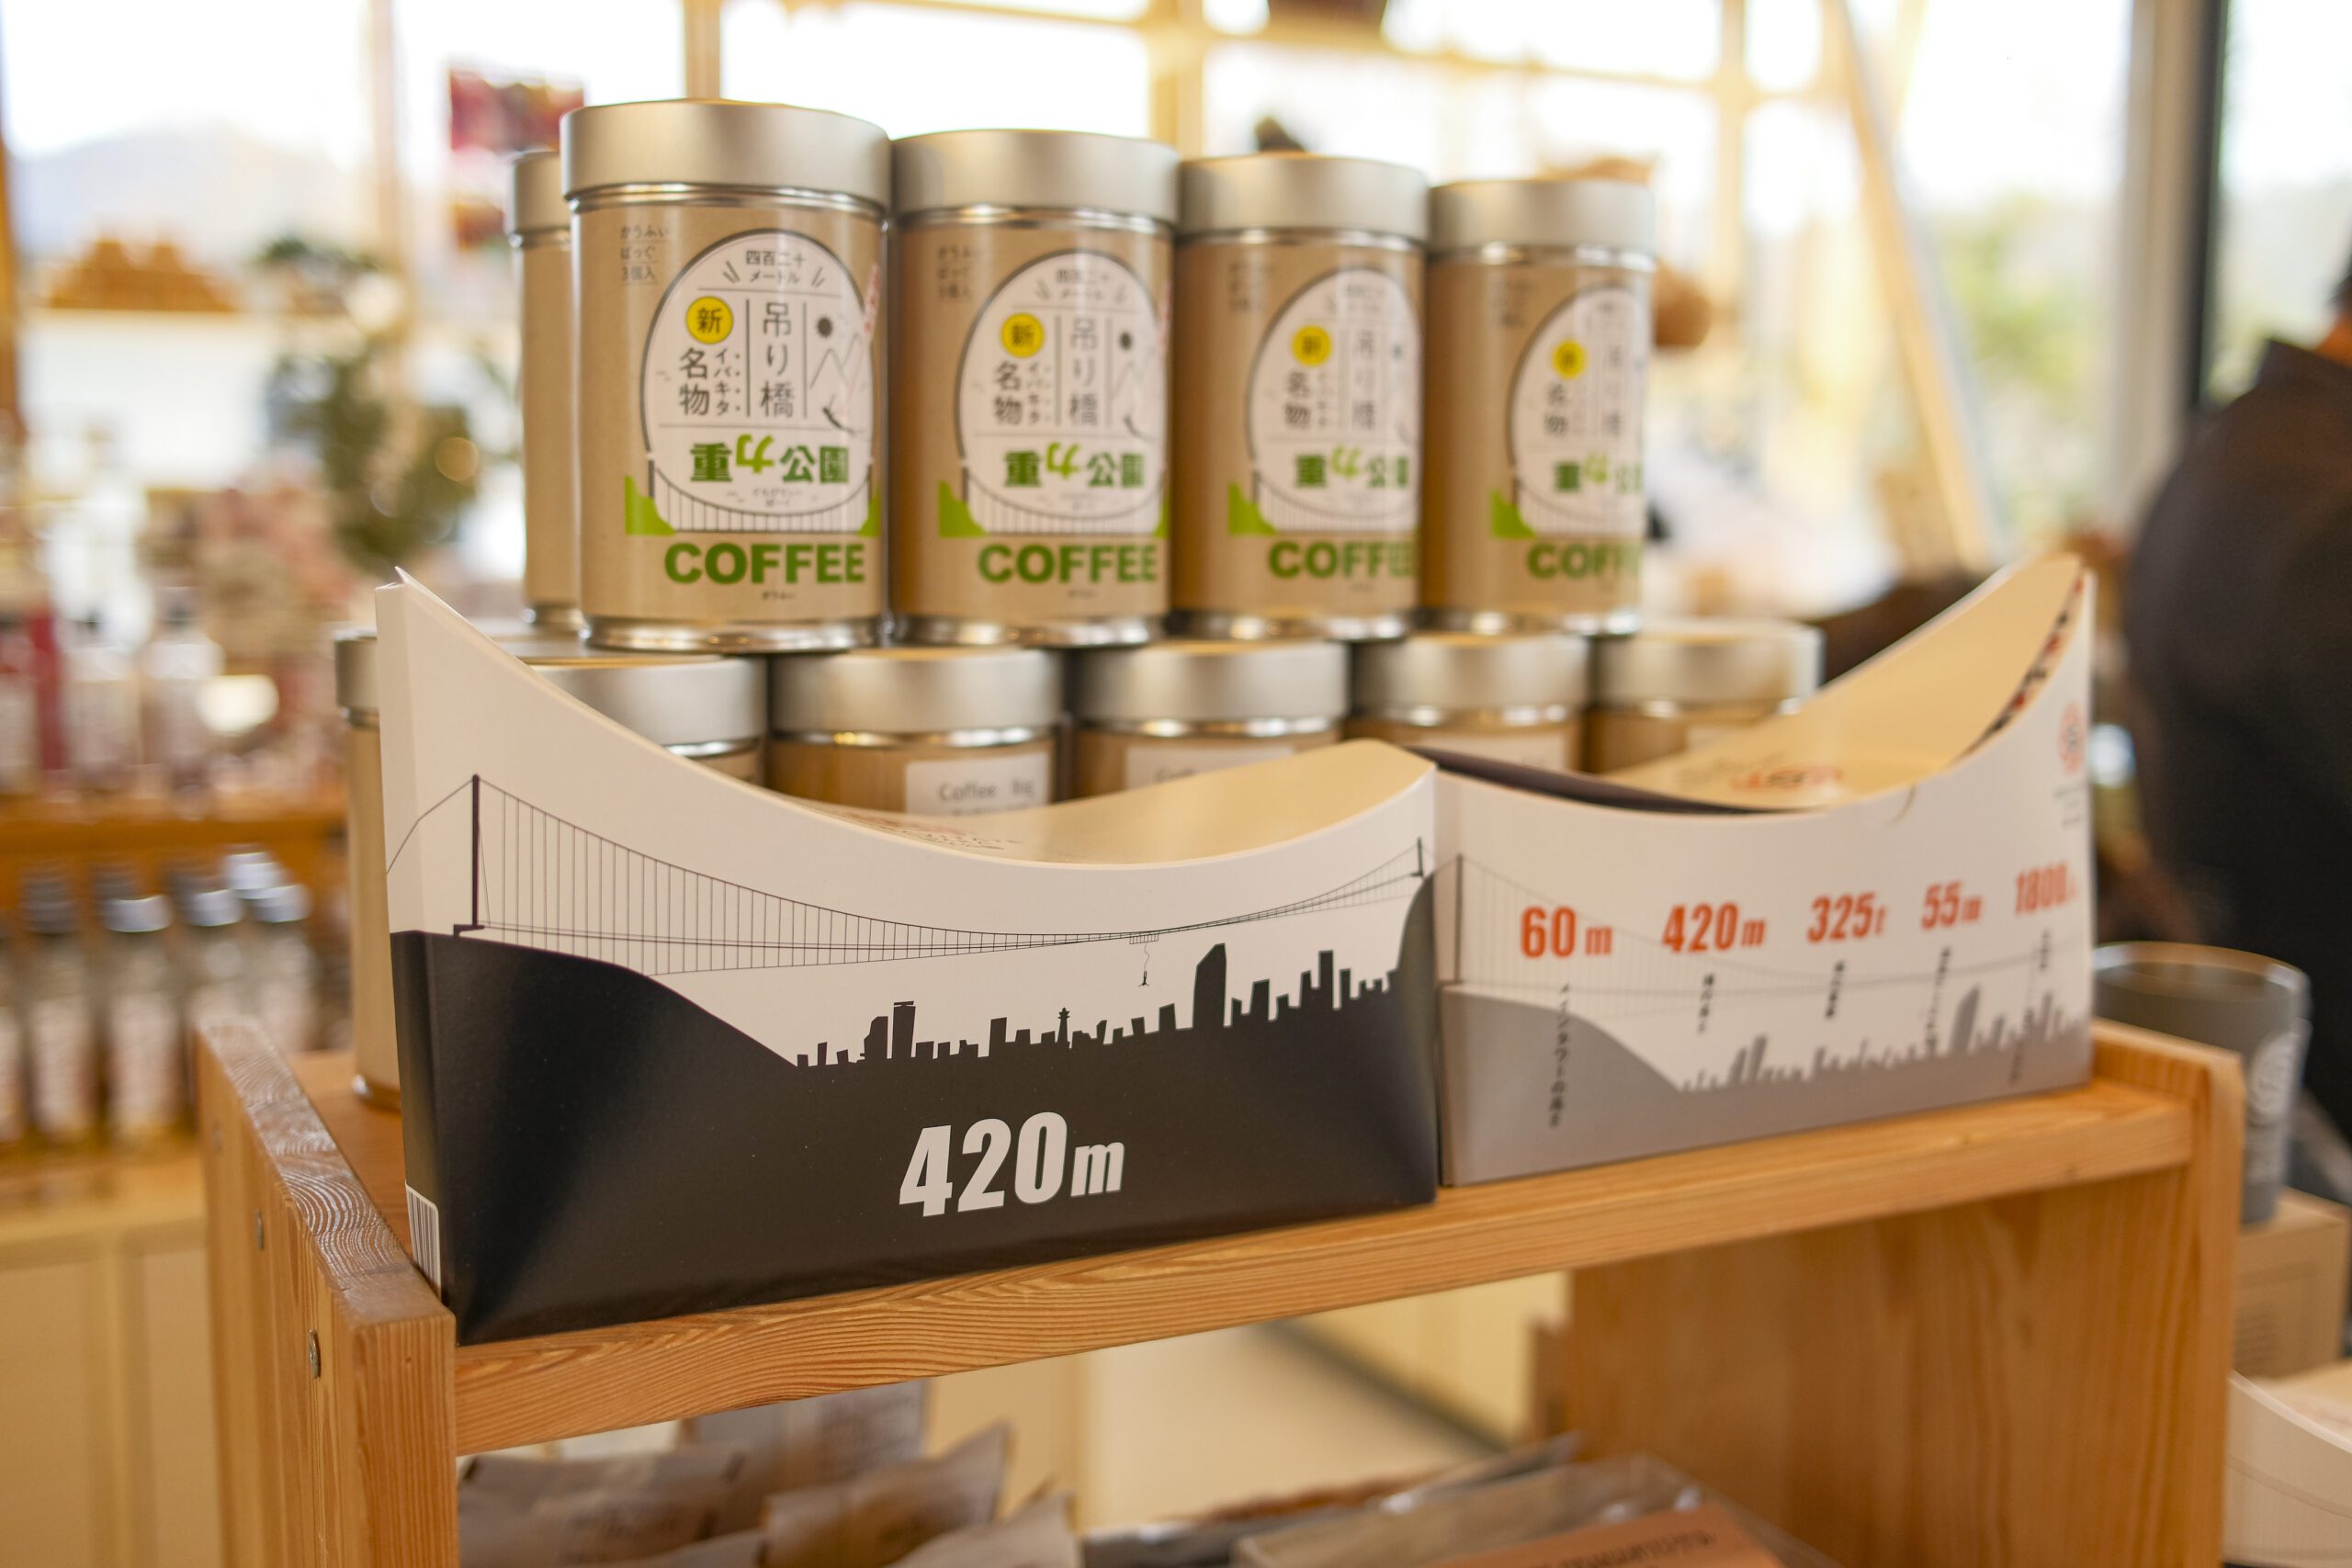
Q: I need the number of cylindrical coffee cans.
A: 11